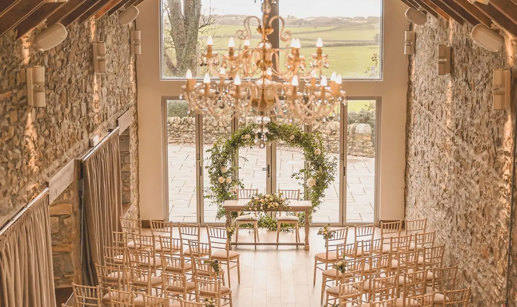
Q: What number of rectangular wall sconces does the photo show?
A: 6